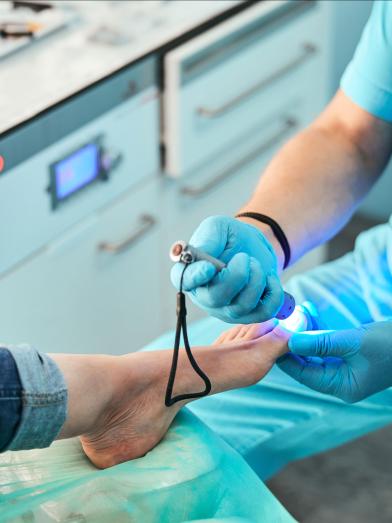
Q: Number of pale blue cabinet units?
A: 2